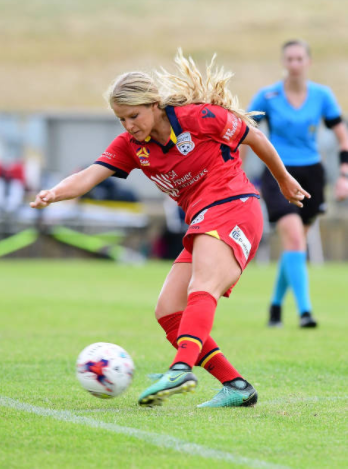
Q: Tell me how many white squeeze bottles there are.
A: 0